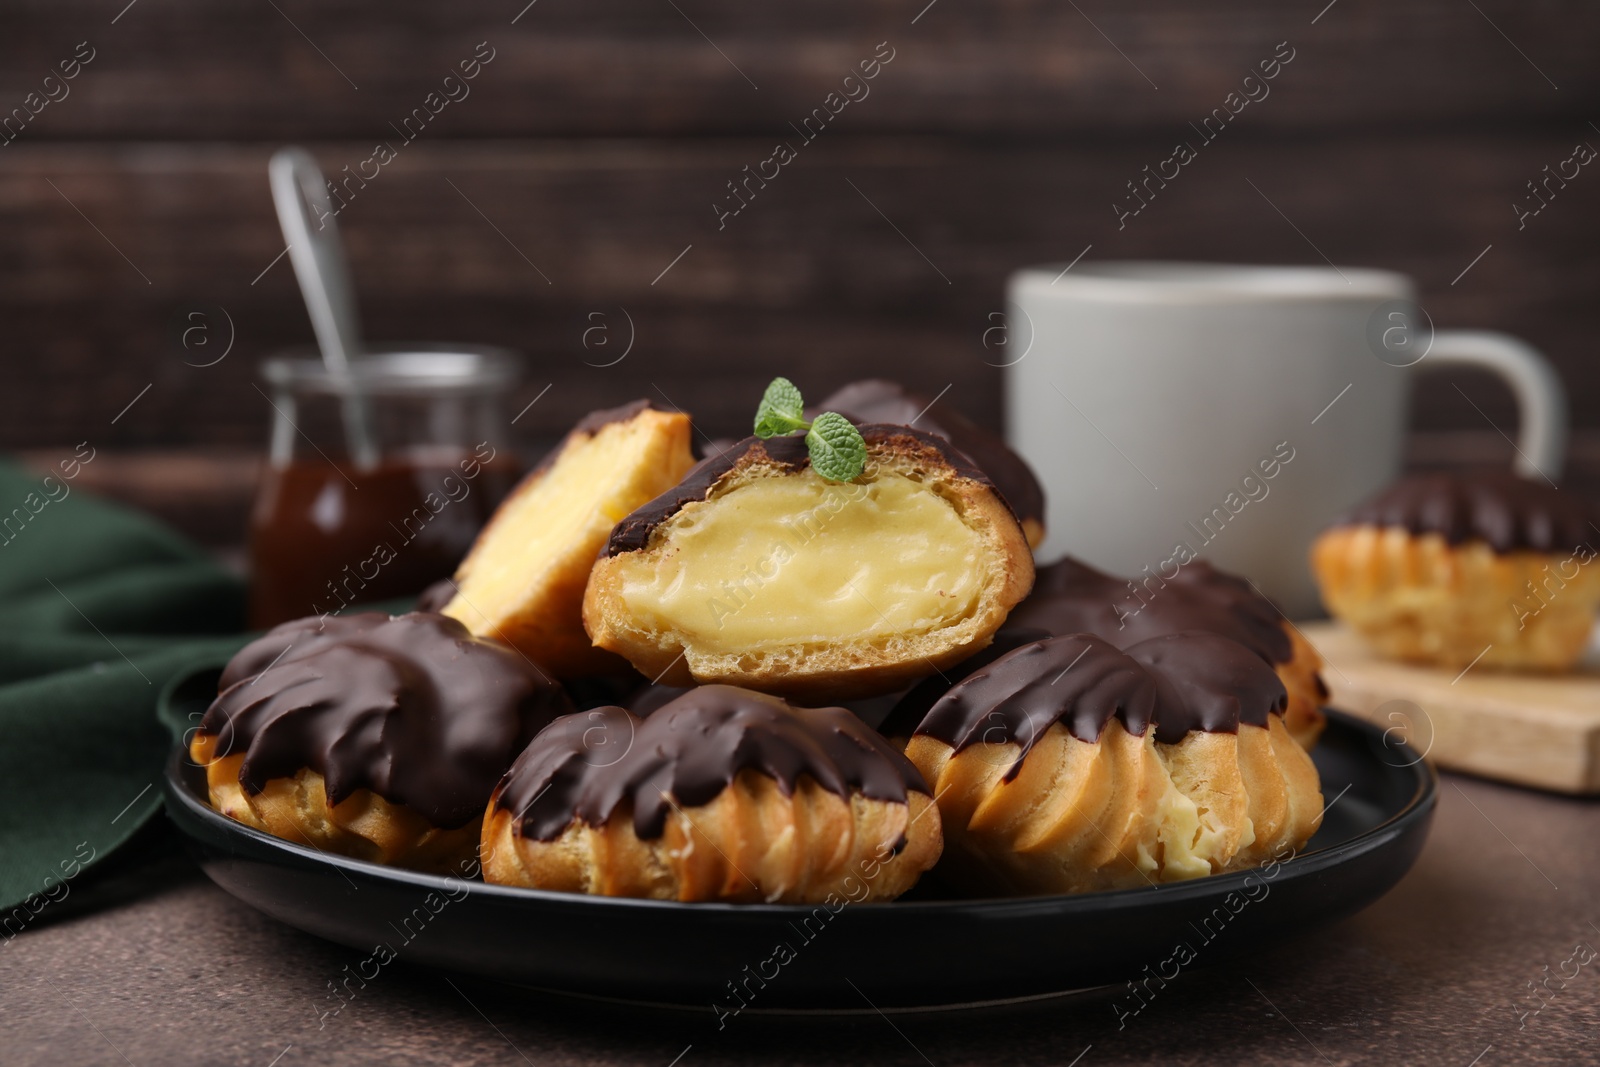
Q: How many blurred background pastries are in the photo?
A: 1